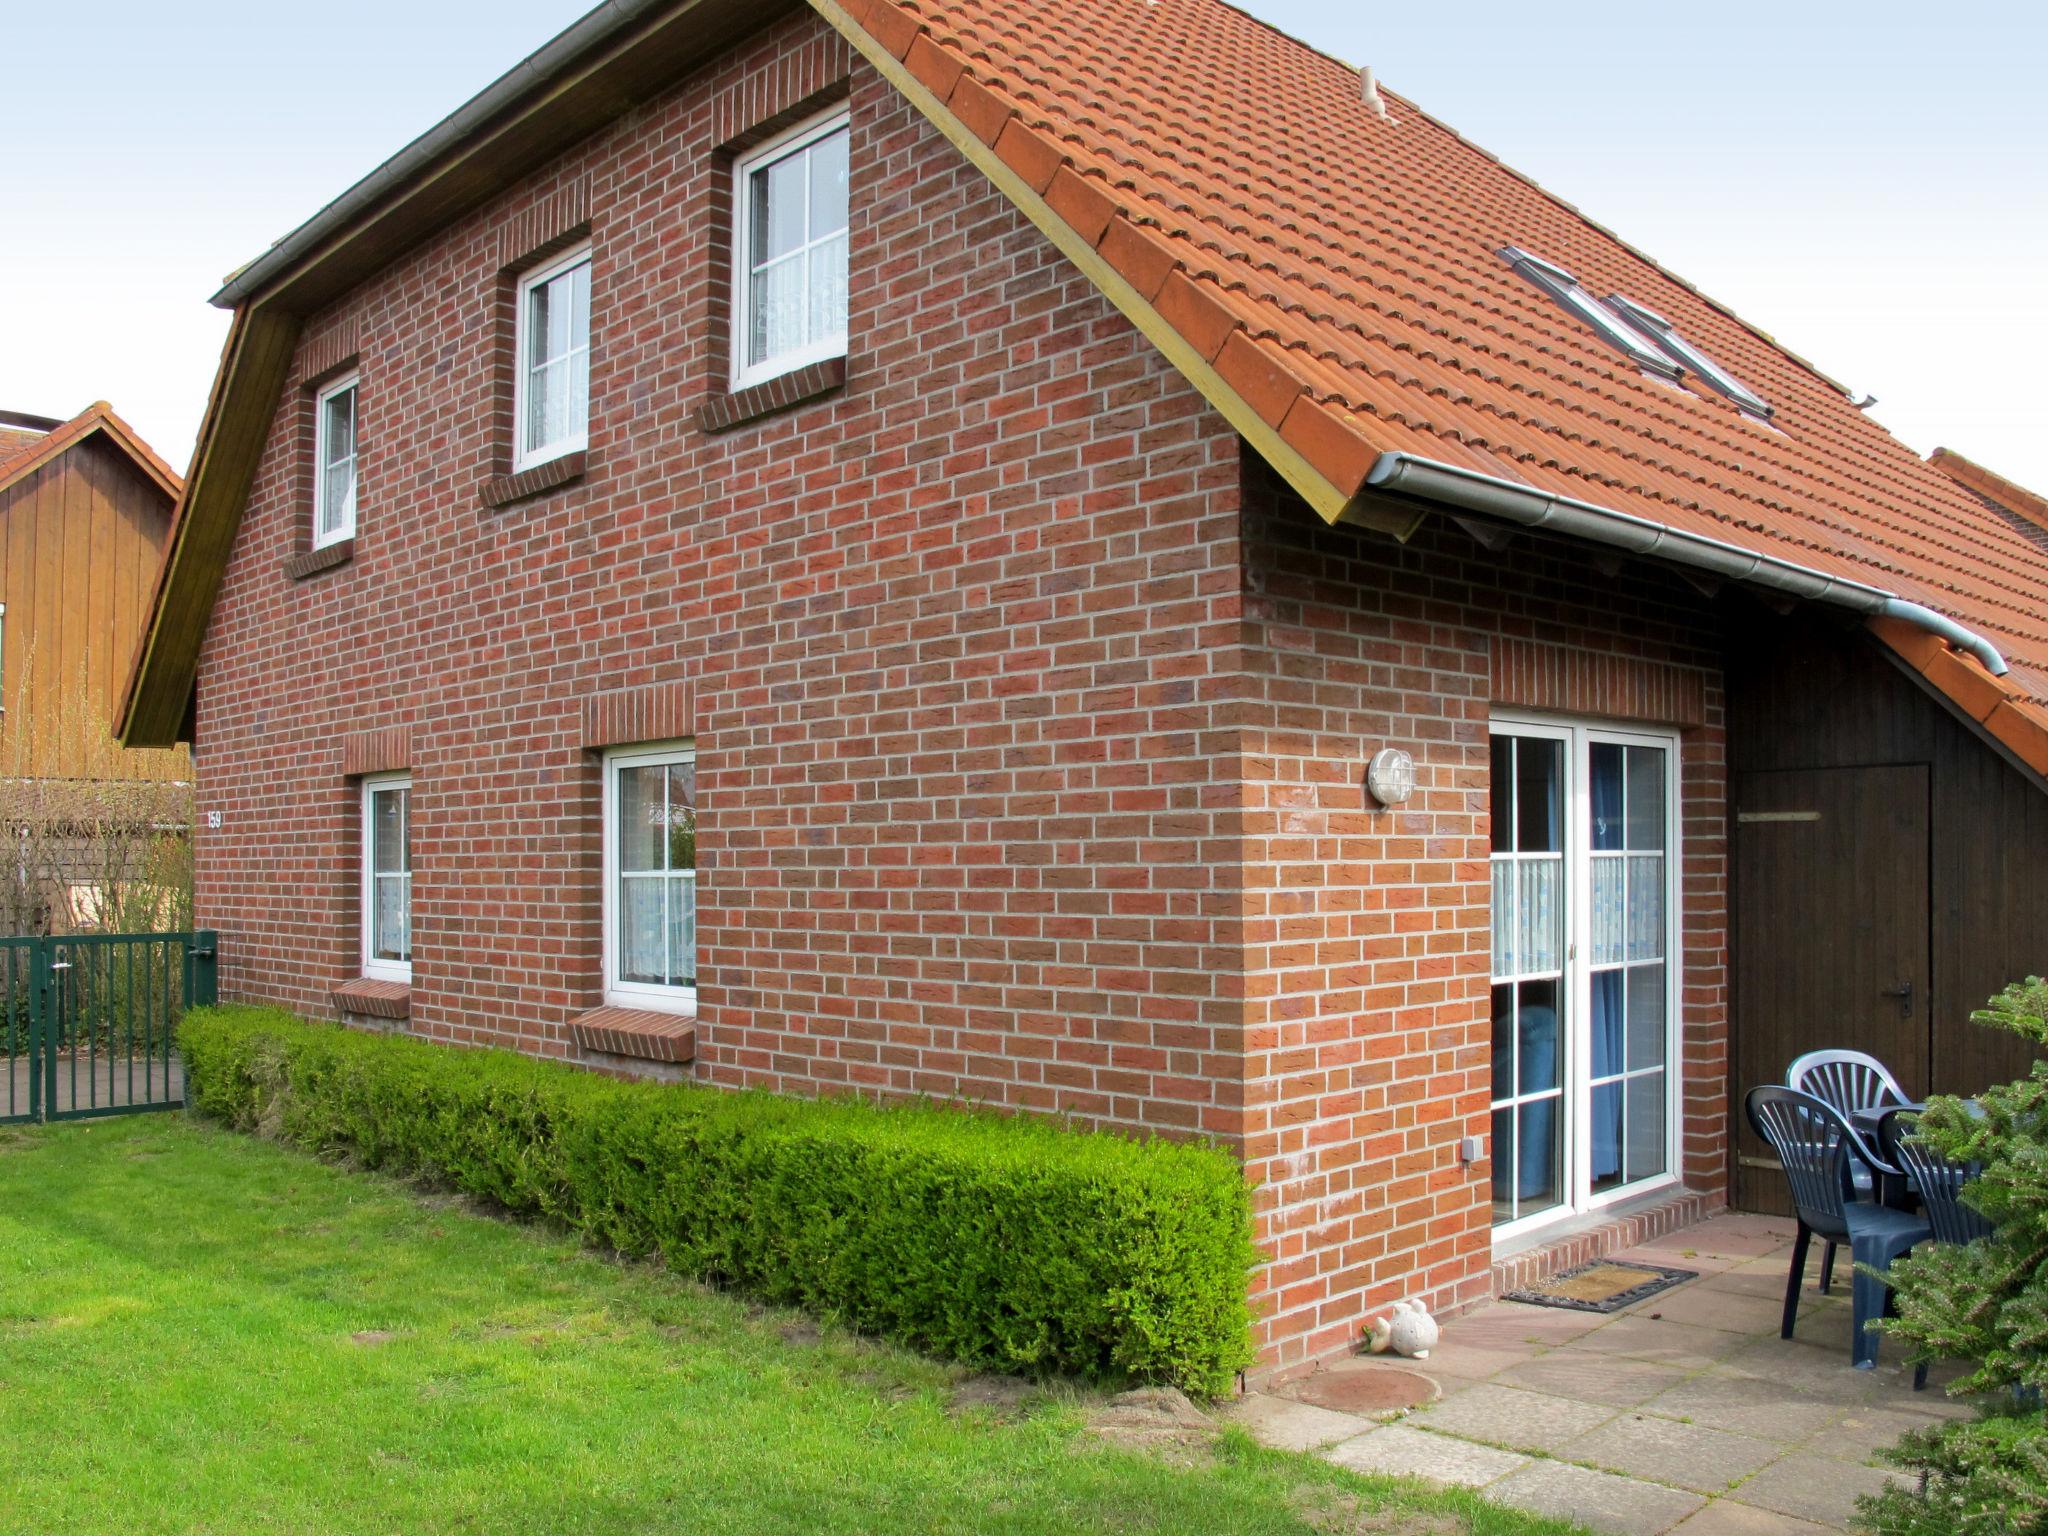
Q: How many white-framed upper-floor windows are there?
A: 3